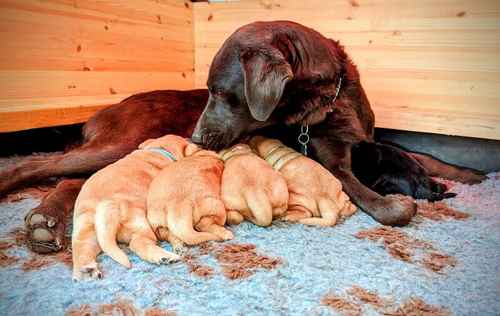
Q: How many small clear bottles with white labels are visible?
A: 0